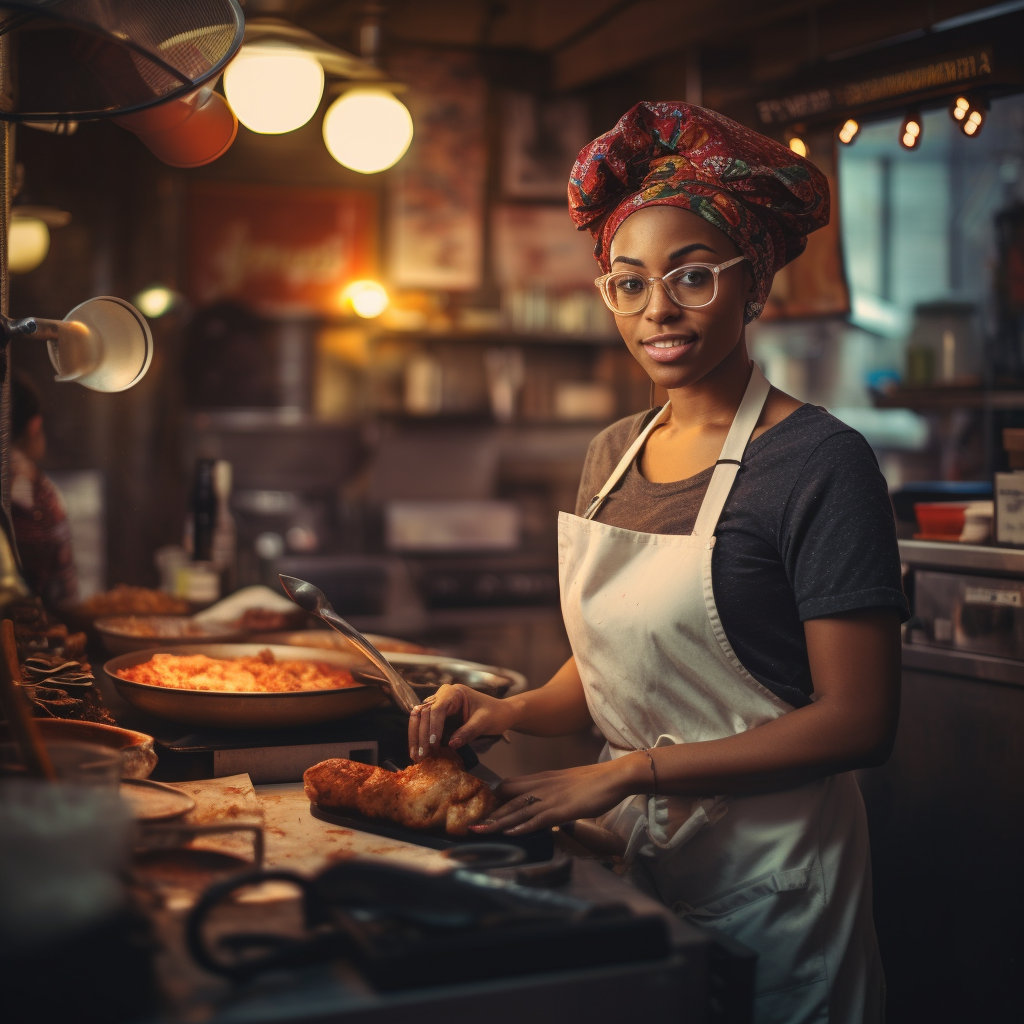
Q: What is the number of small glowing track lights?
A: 5